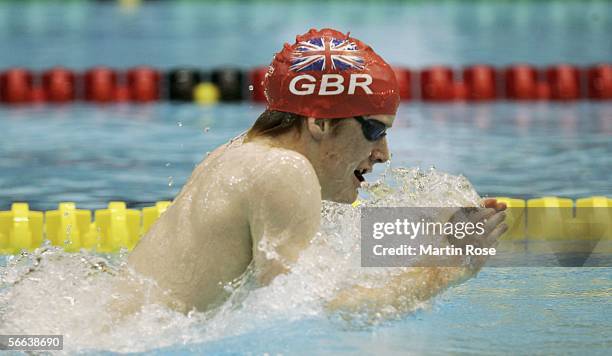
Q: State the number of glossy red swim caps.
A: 1